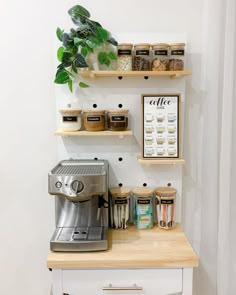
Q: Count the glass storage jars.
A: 10